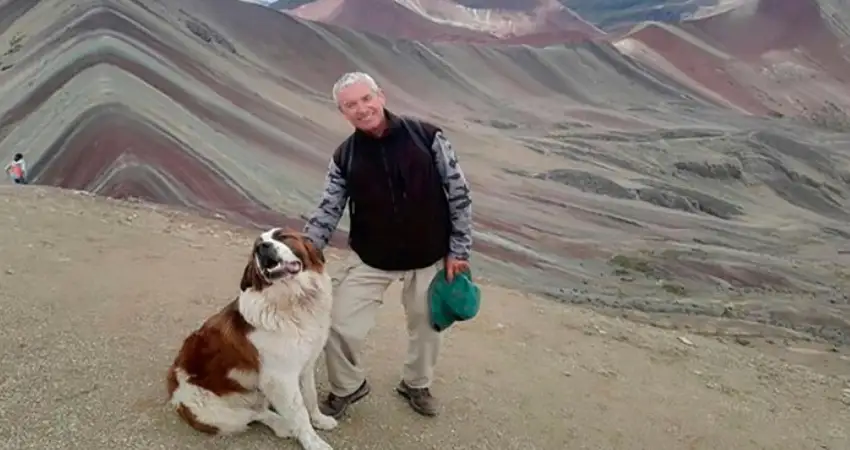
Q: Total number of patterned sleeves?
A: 2